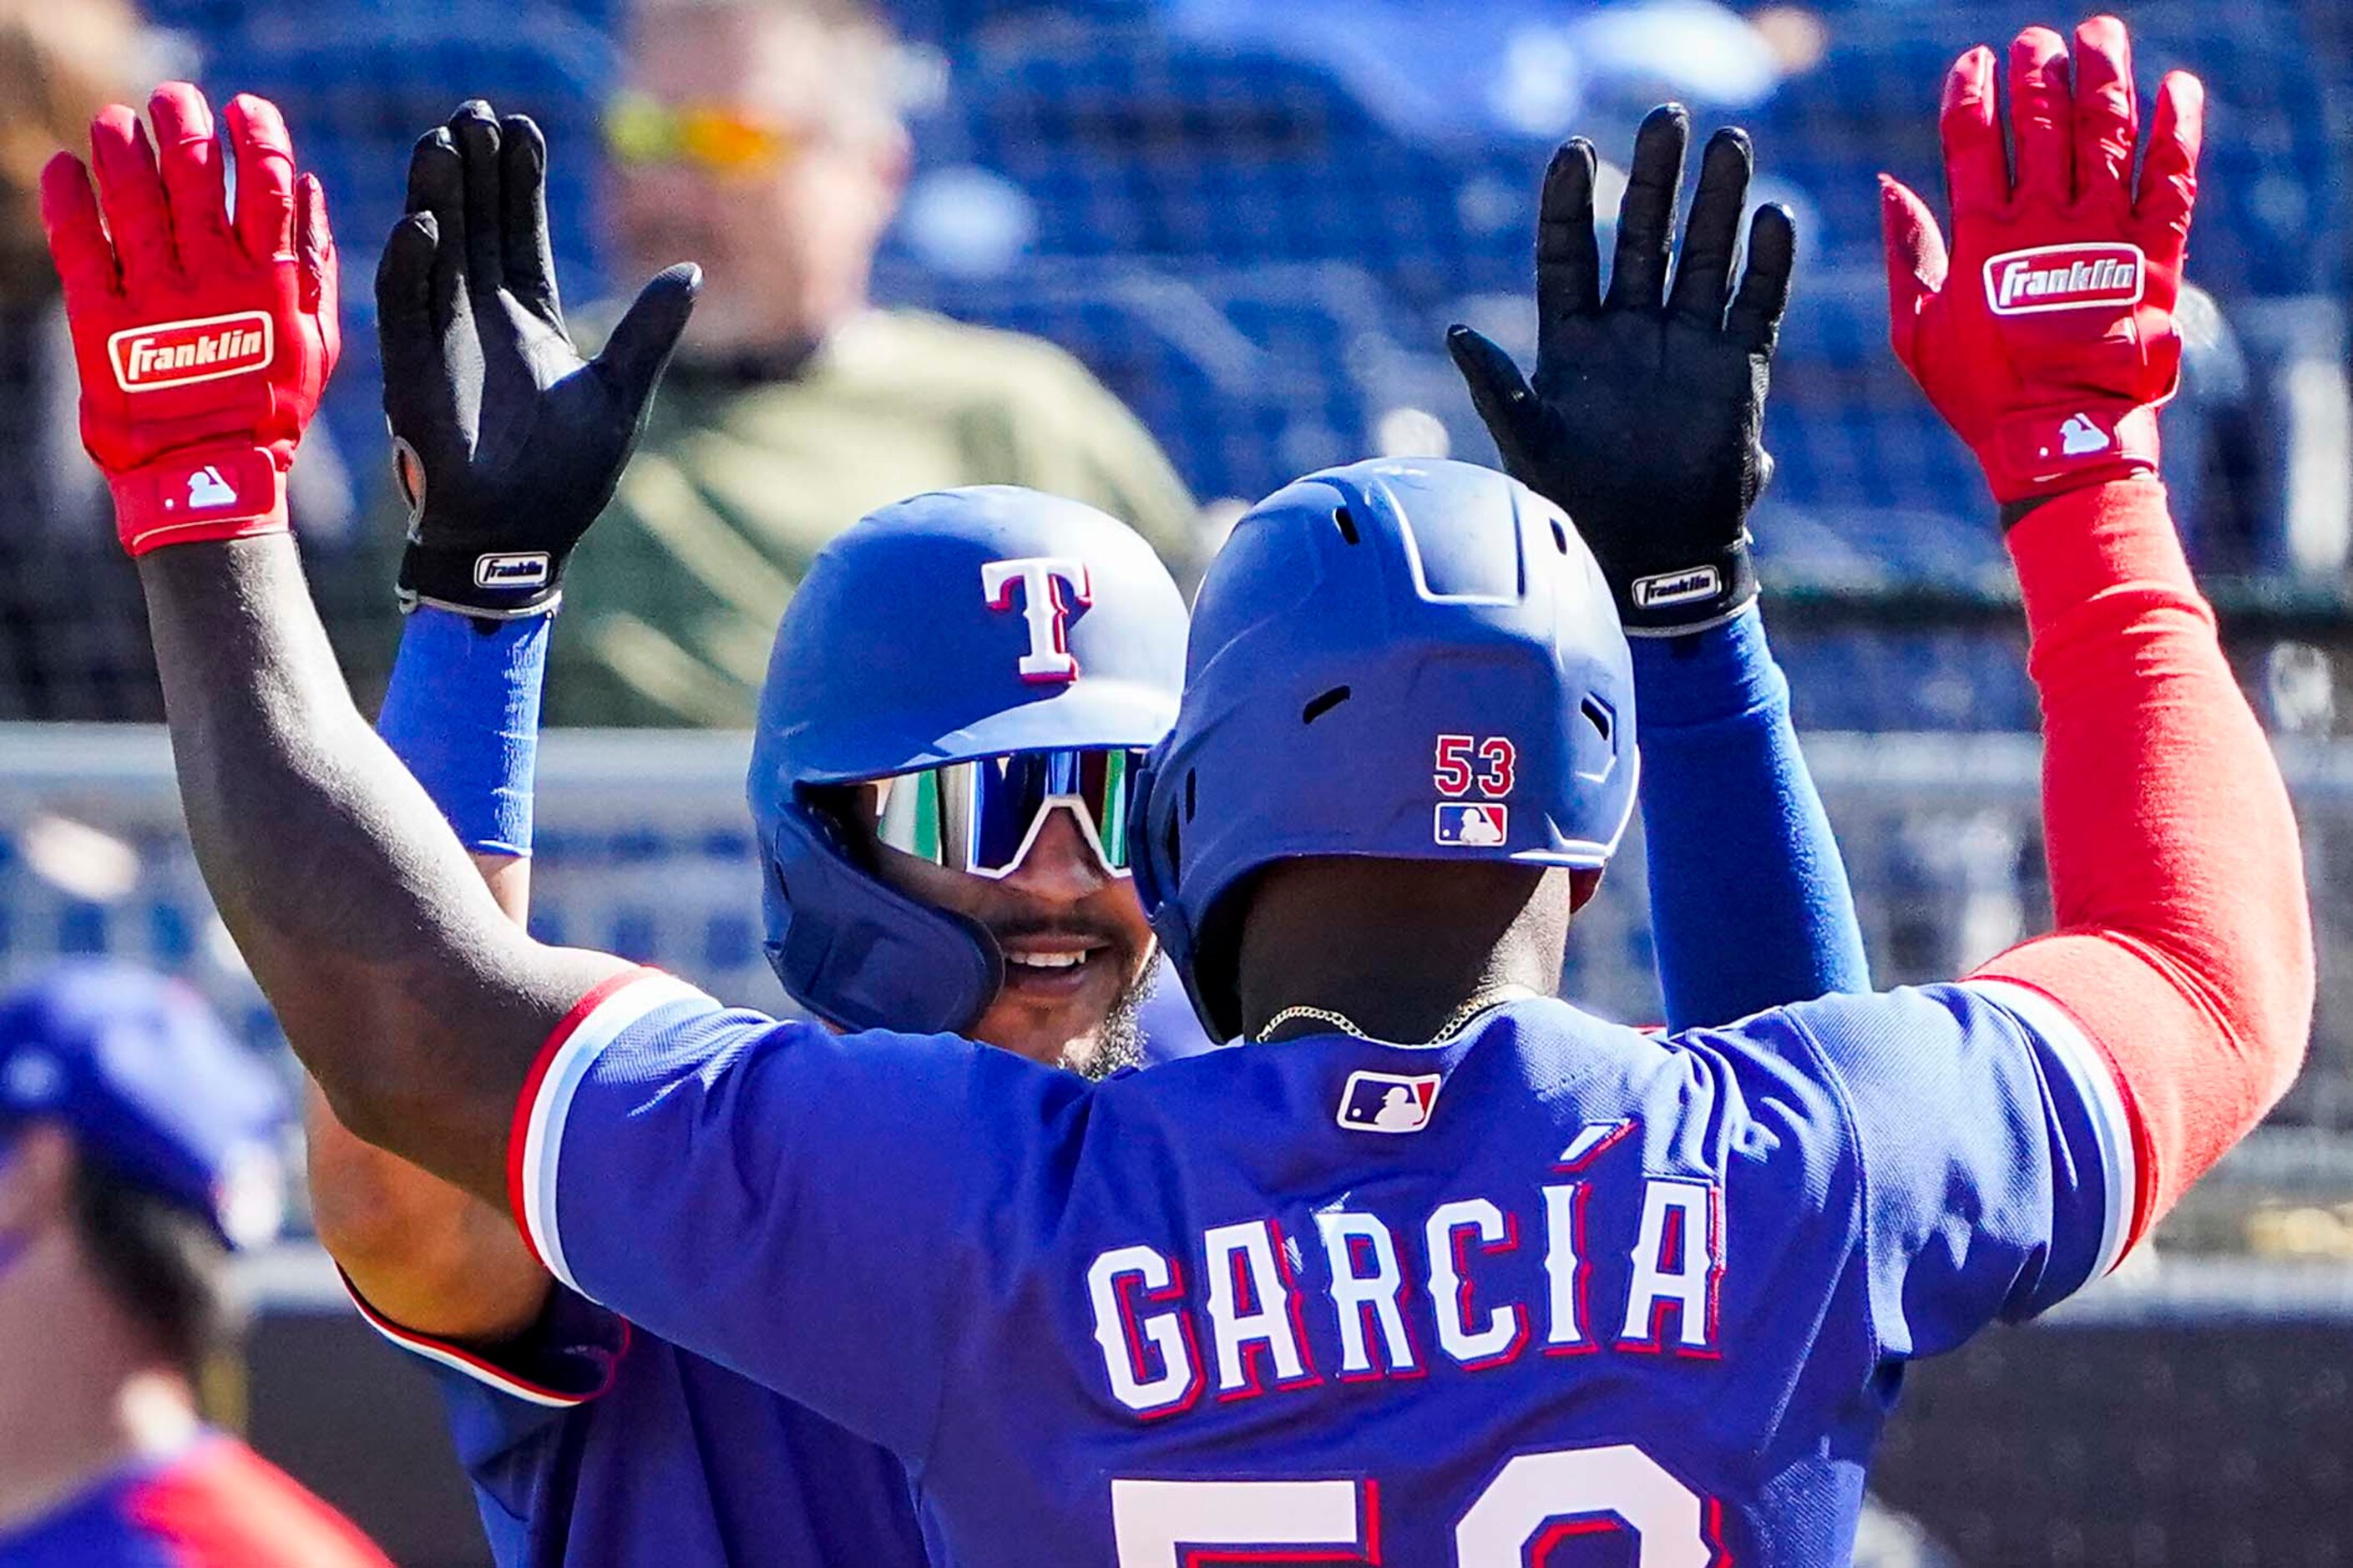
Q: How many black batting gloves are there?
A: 2